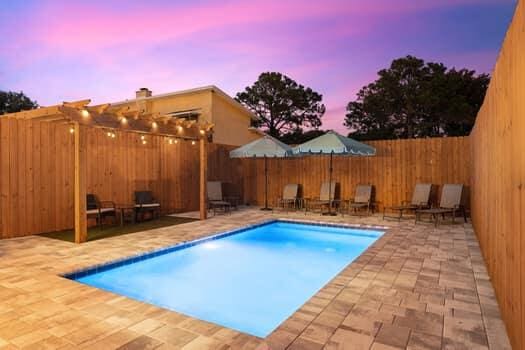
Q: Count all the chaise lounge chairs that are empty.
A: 6